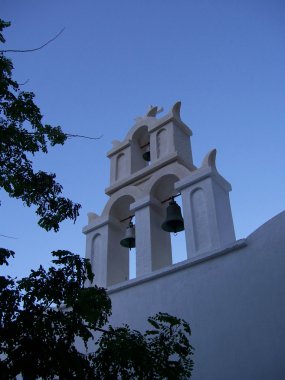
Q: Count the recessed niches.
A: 4